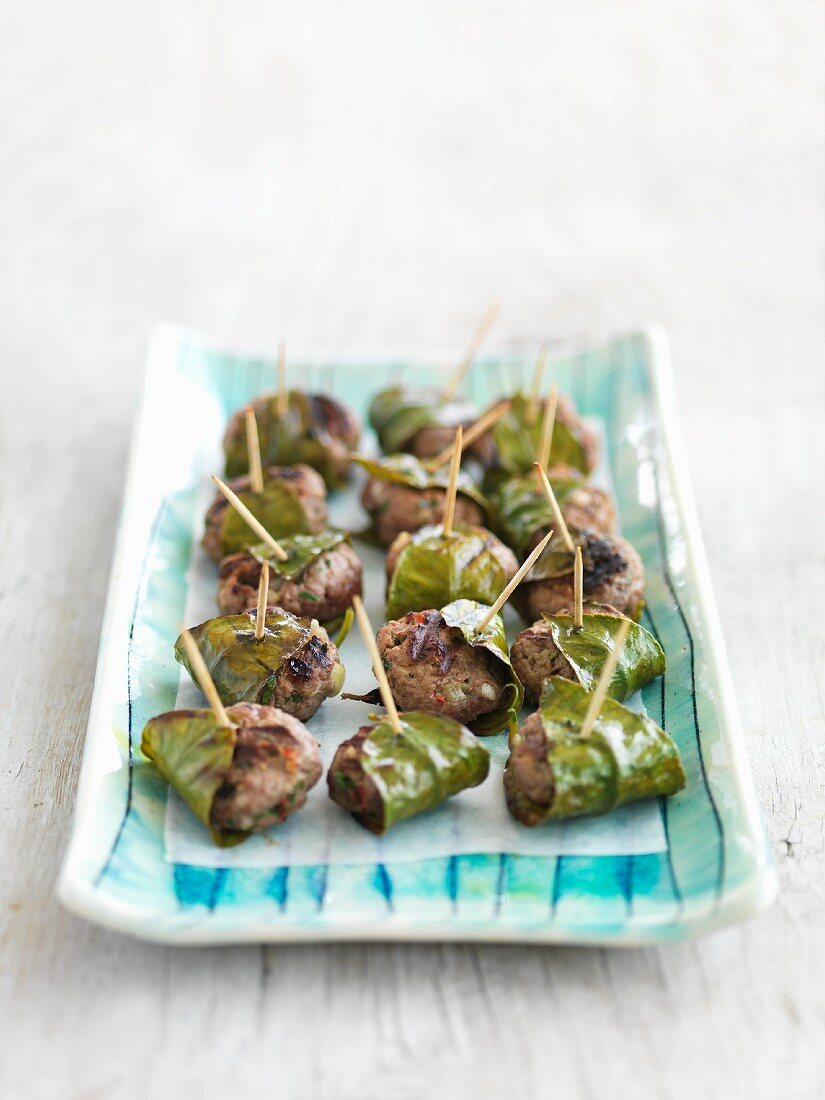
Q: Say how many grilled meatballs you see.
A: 15